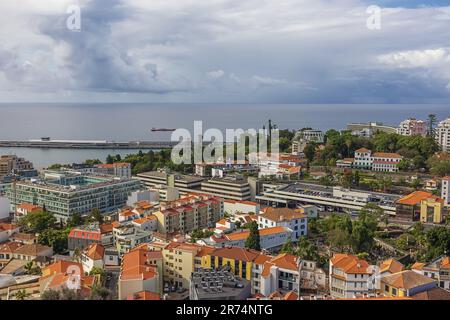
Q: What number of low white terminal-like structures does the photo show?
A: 1